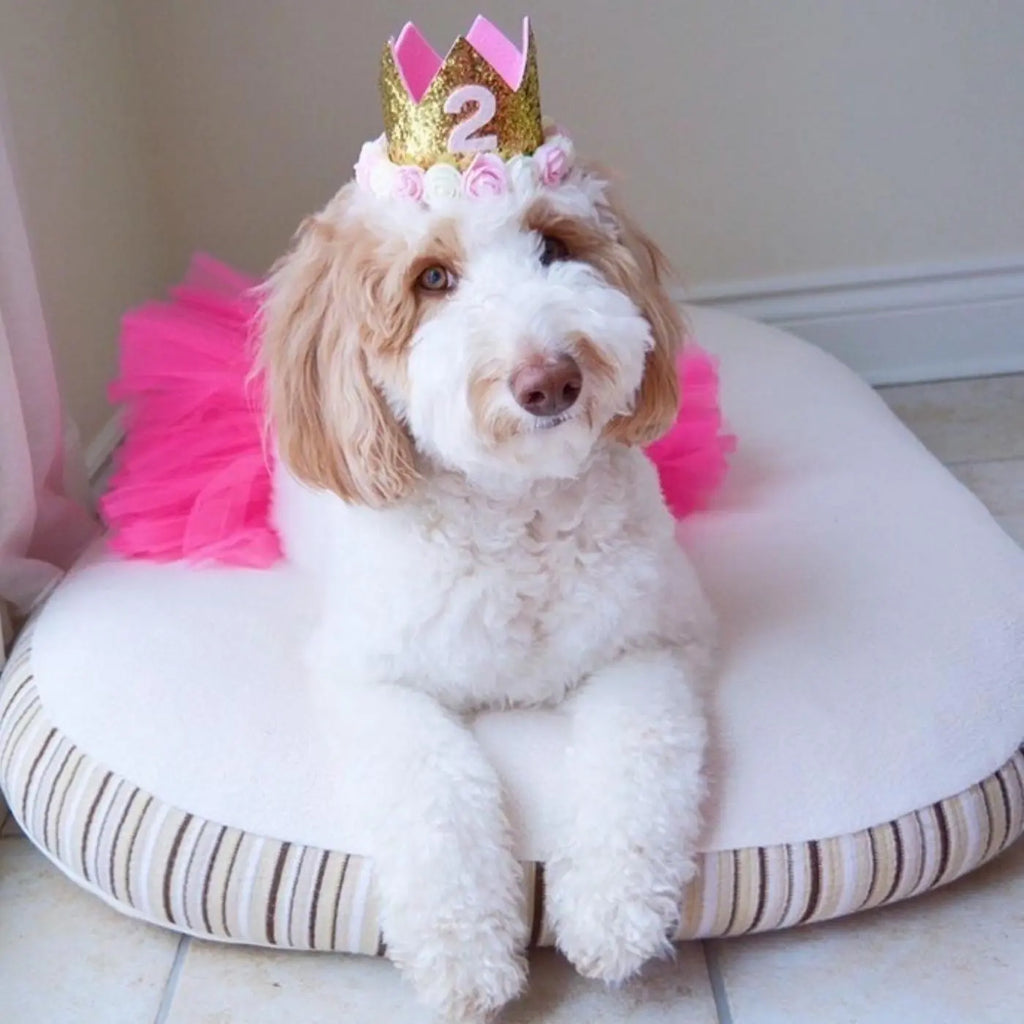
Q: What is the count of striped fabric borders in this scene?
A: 1